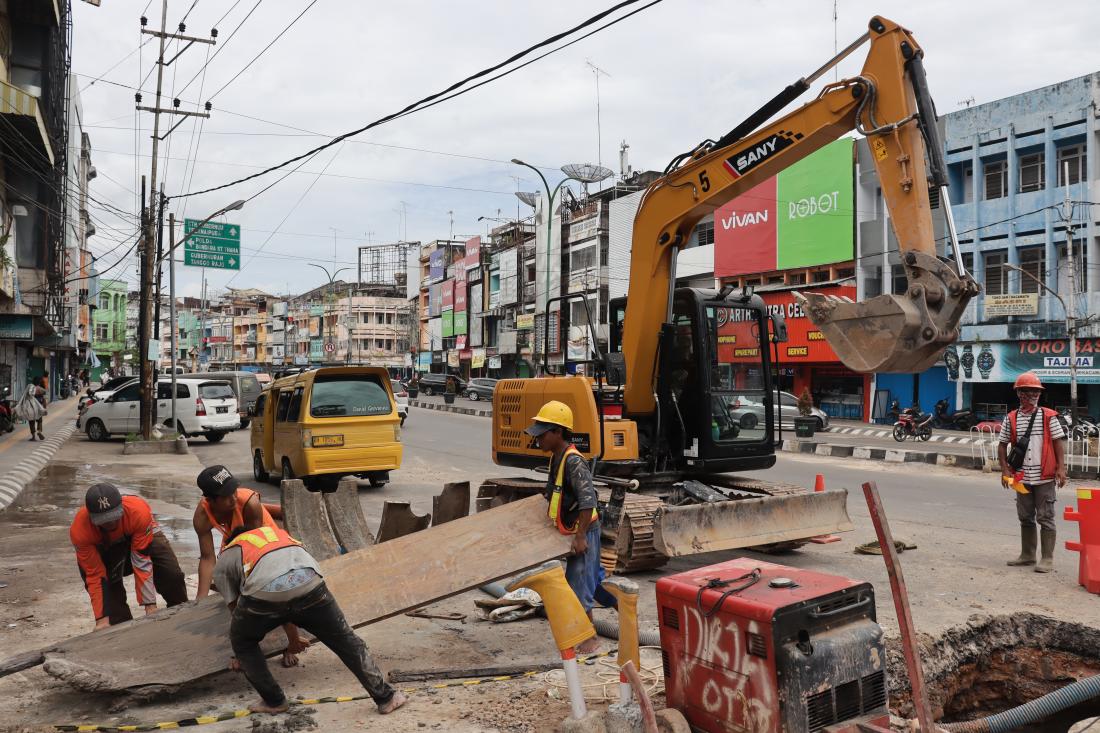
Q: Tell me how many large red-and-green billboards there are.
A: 1